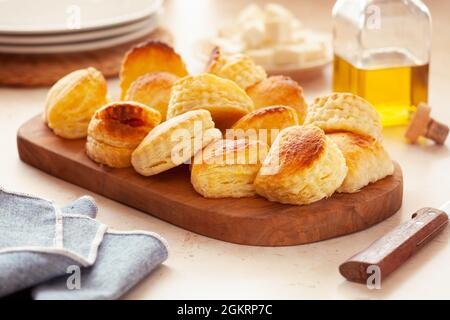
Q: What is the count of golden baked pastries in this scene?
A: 13